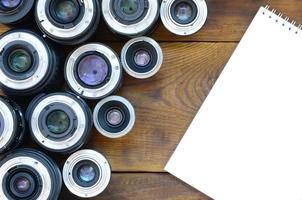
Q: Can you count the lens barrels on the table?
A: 12